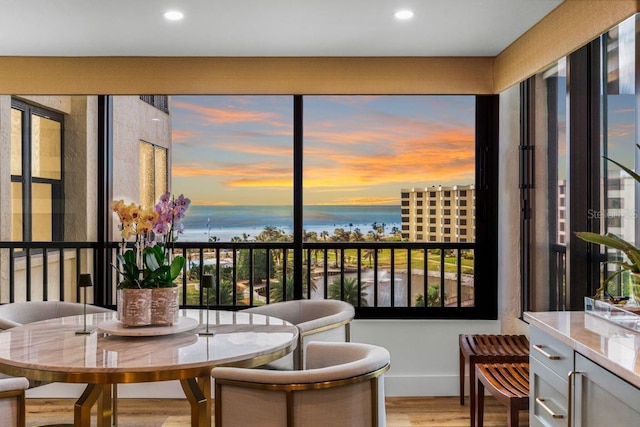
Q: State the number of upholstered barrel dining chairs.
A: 4